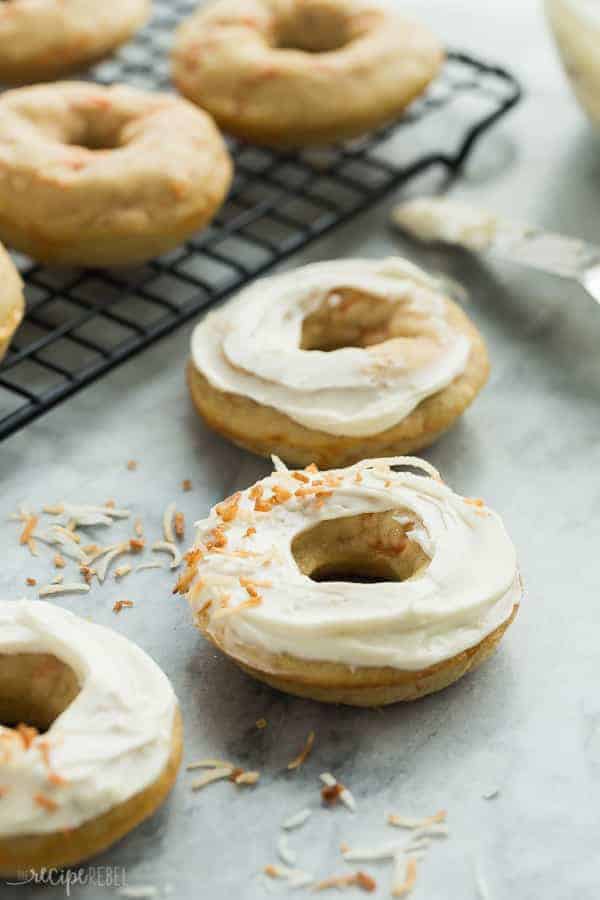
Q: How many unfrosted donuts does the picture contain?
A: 4